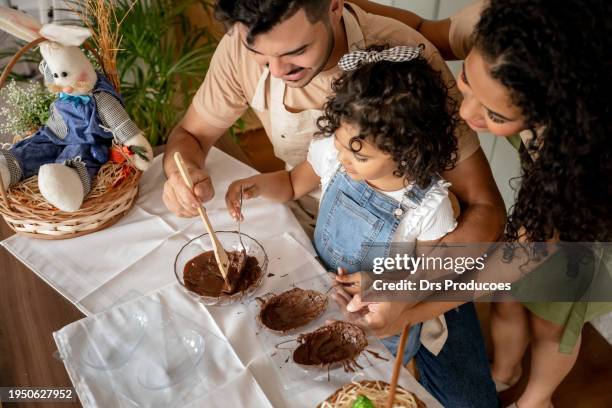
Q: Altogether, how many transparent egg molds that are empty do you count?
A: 2